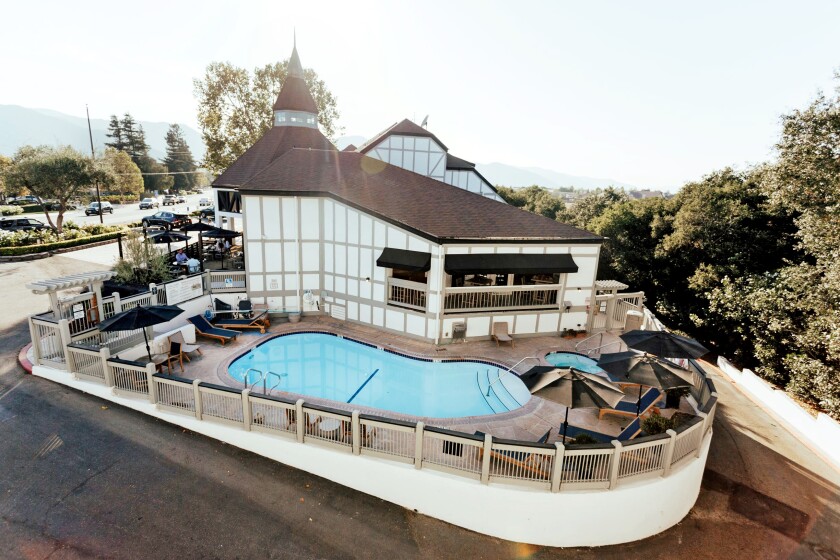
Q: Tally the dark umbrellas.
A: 7